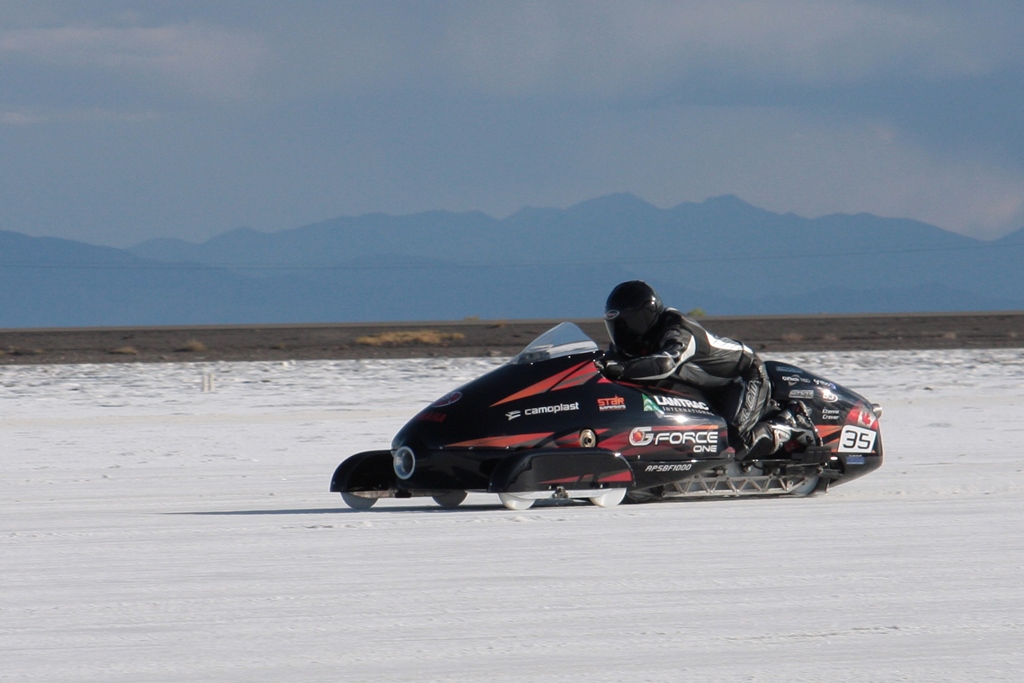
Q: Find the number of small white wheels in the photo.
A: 4